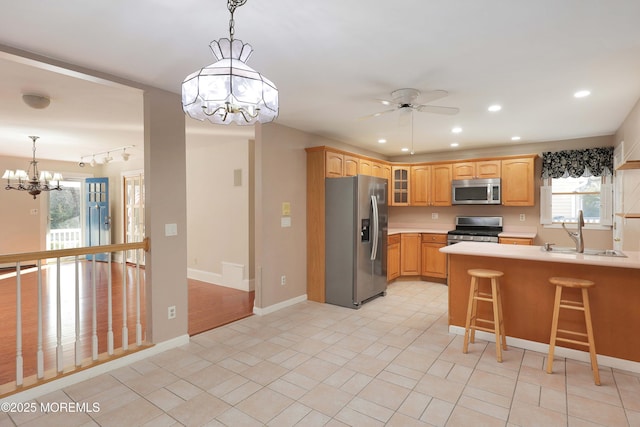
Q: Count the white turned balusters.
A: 8